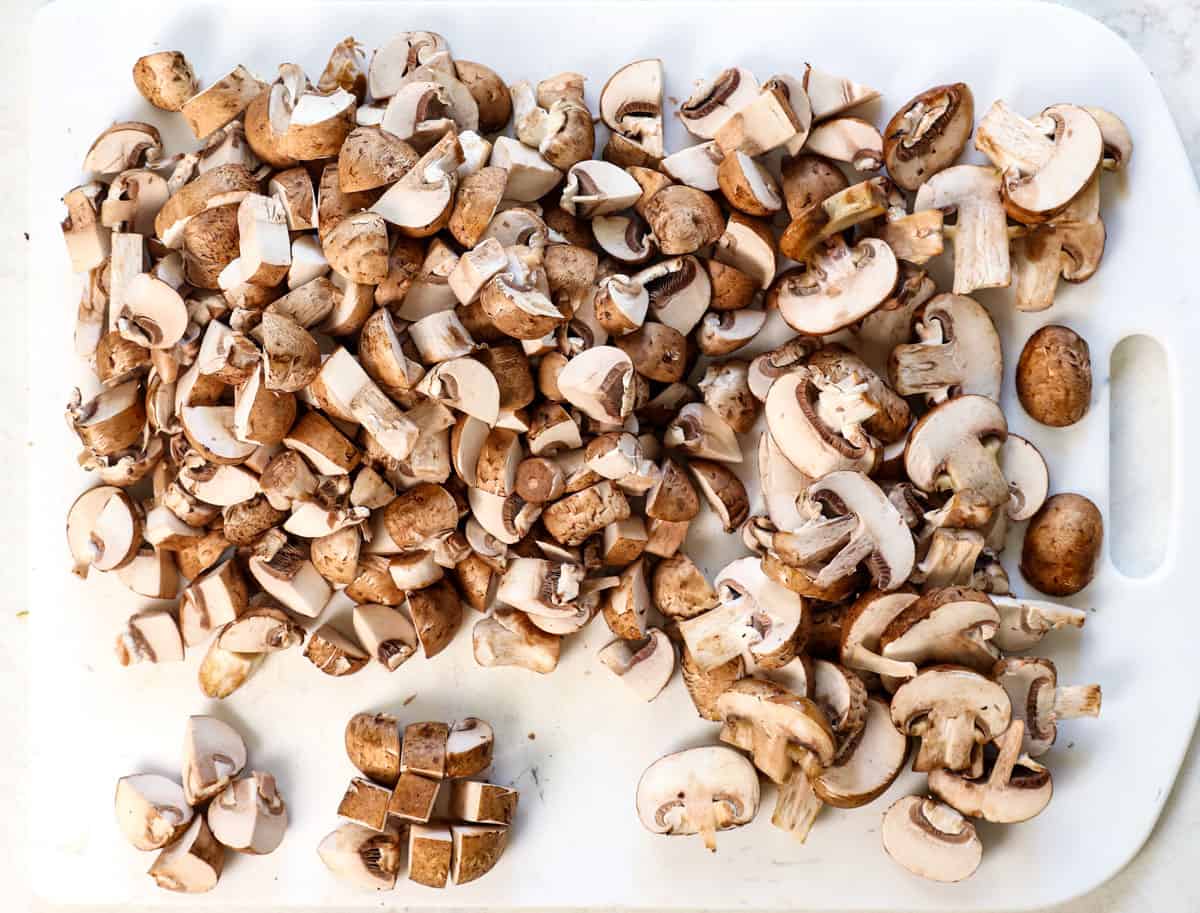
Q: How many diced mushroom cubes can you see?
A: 9